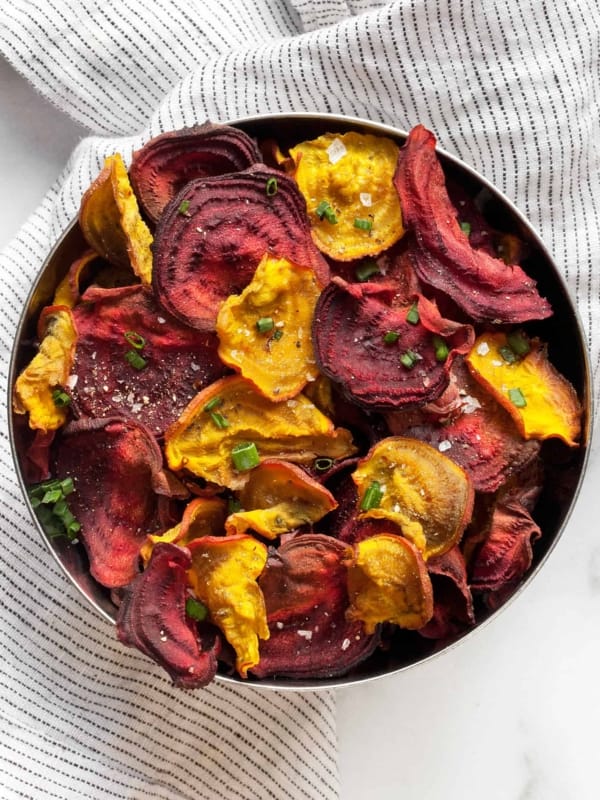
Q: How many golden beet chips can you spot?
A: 12